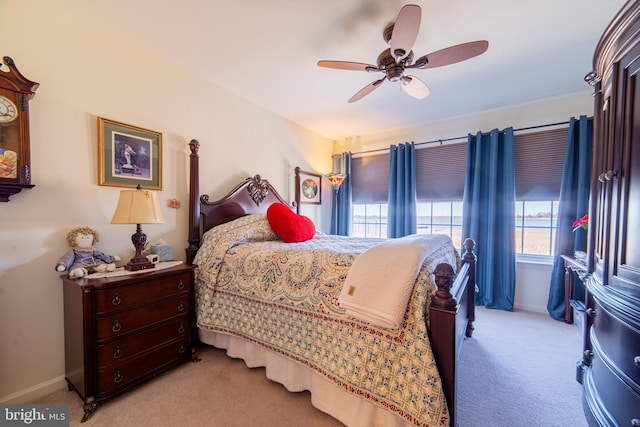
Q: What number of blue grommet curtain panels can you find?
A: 4